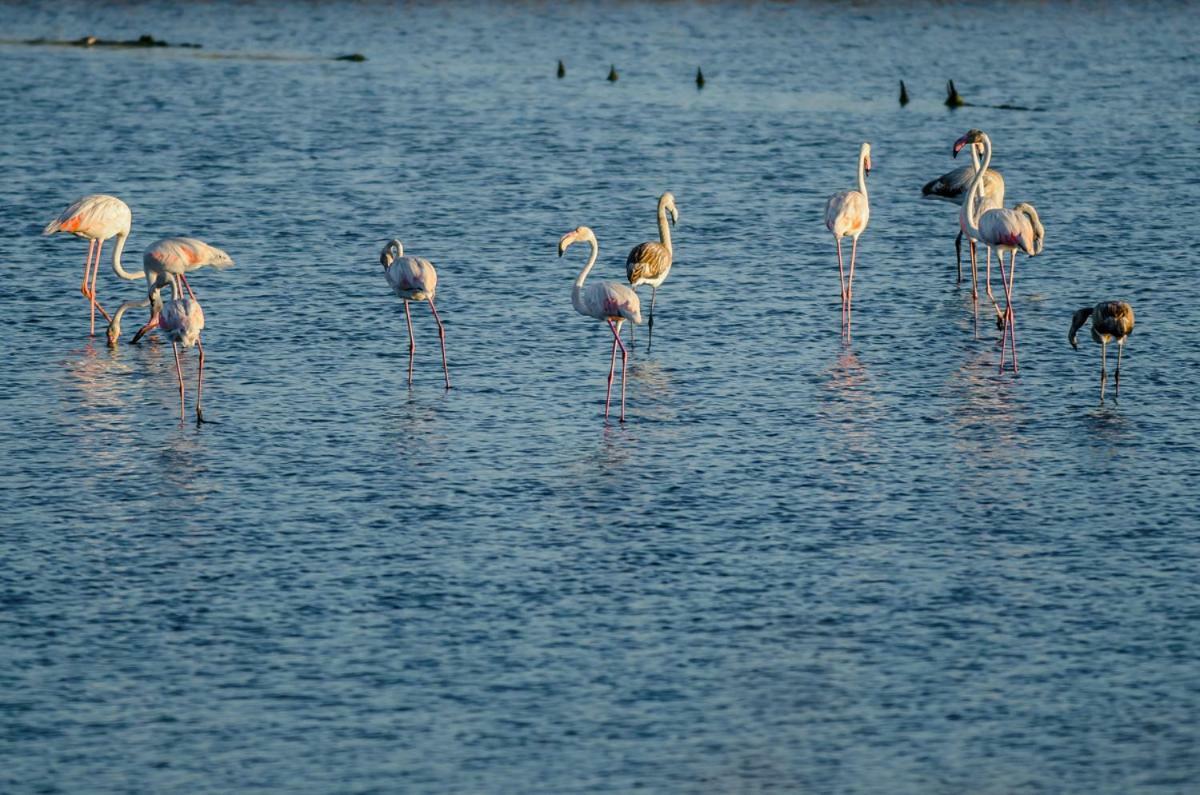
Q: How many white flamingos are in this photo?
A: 8